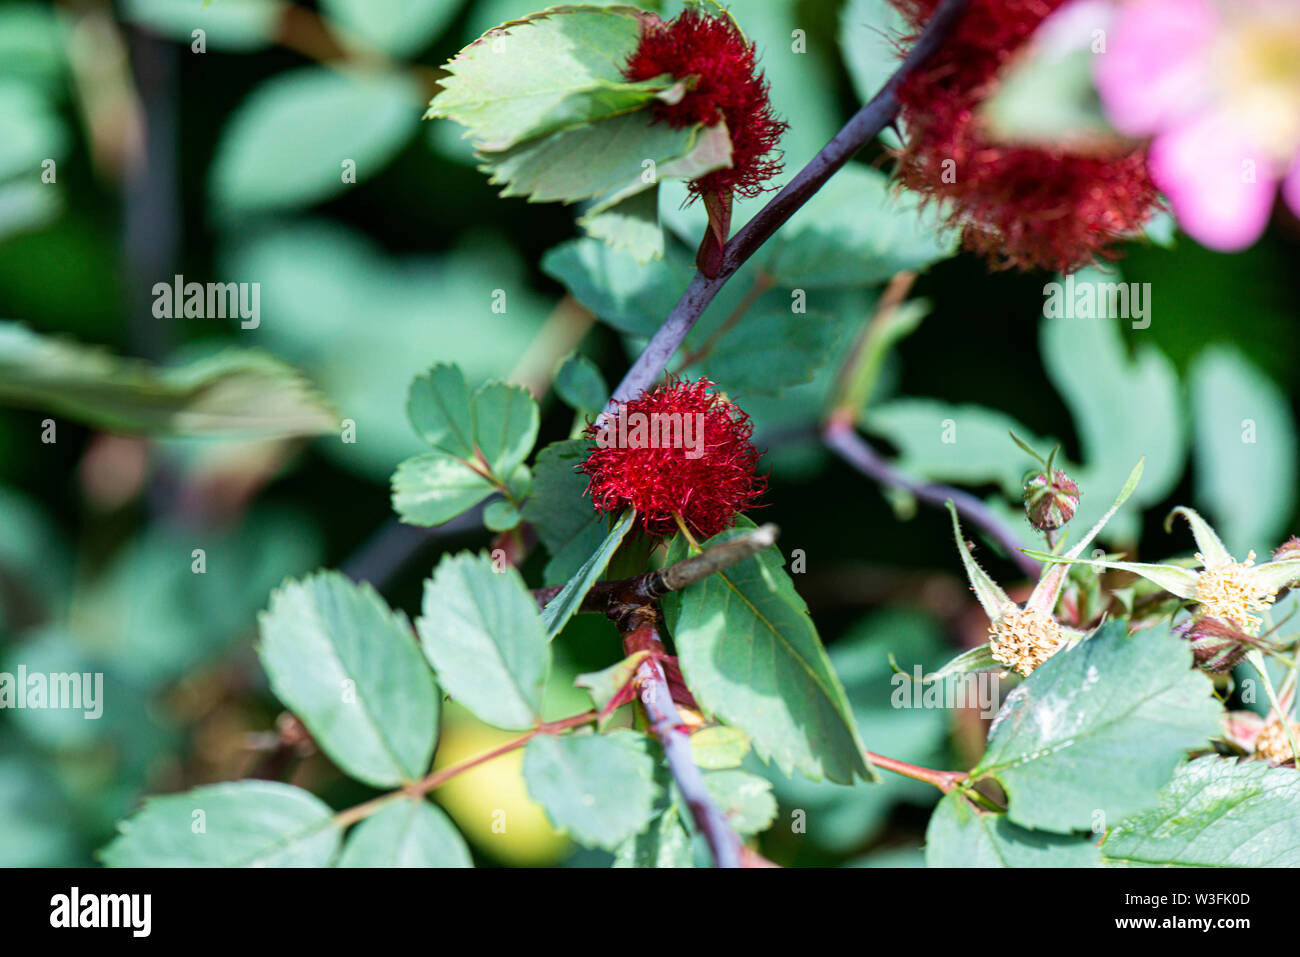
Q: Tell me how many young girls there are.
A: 0